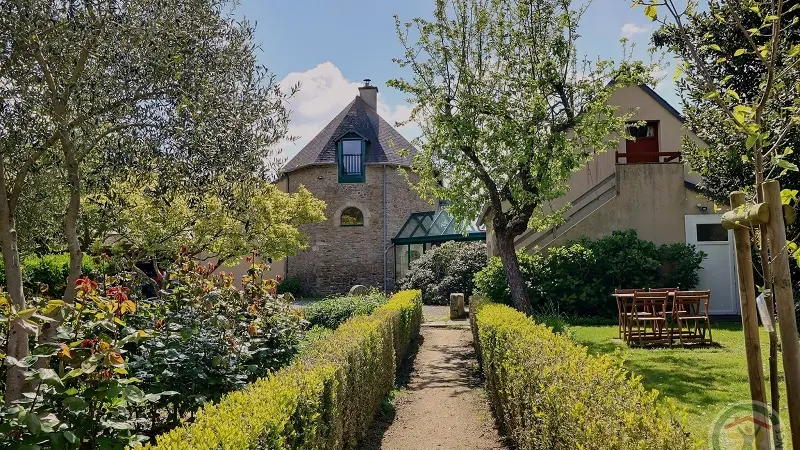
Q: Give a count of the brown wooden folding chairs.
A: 4